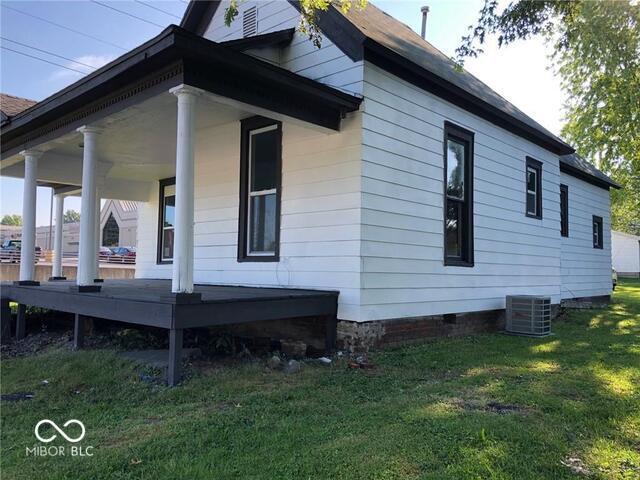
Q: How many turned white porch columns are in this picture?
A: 5